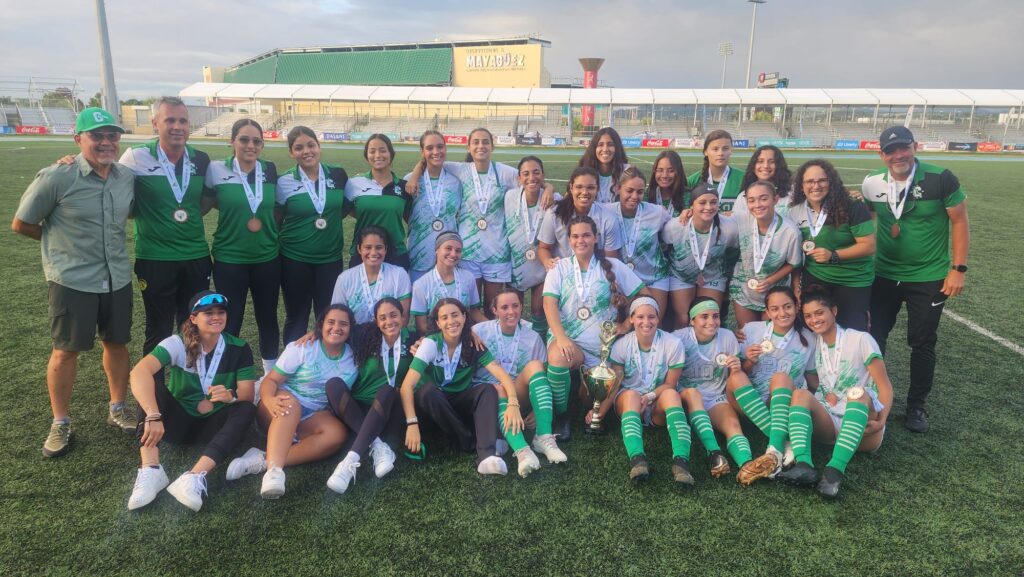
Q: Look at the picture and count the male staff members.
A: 3